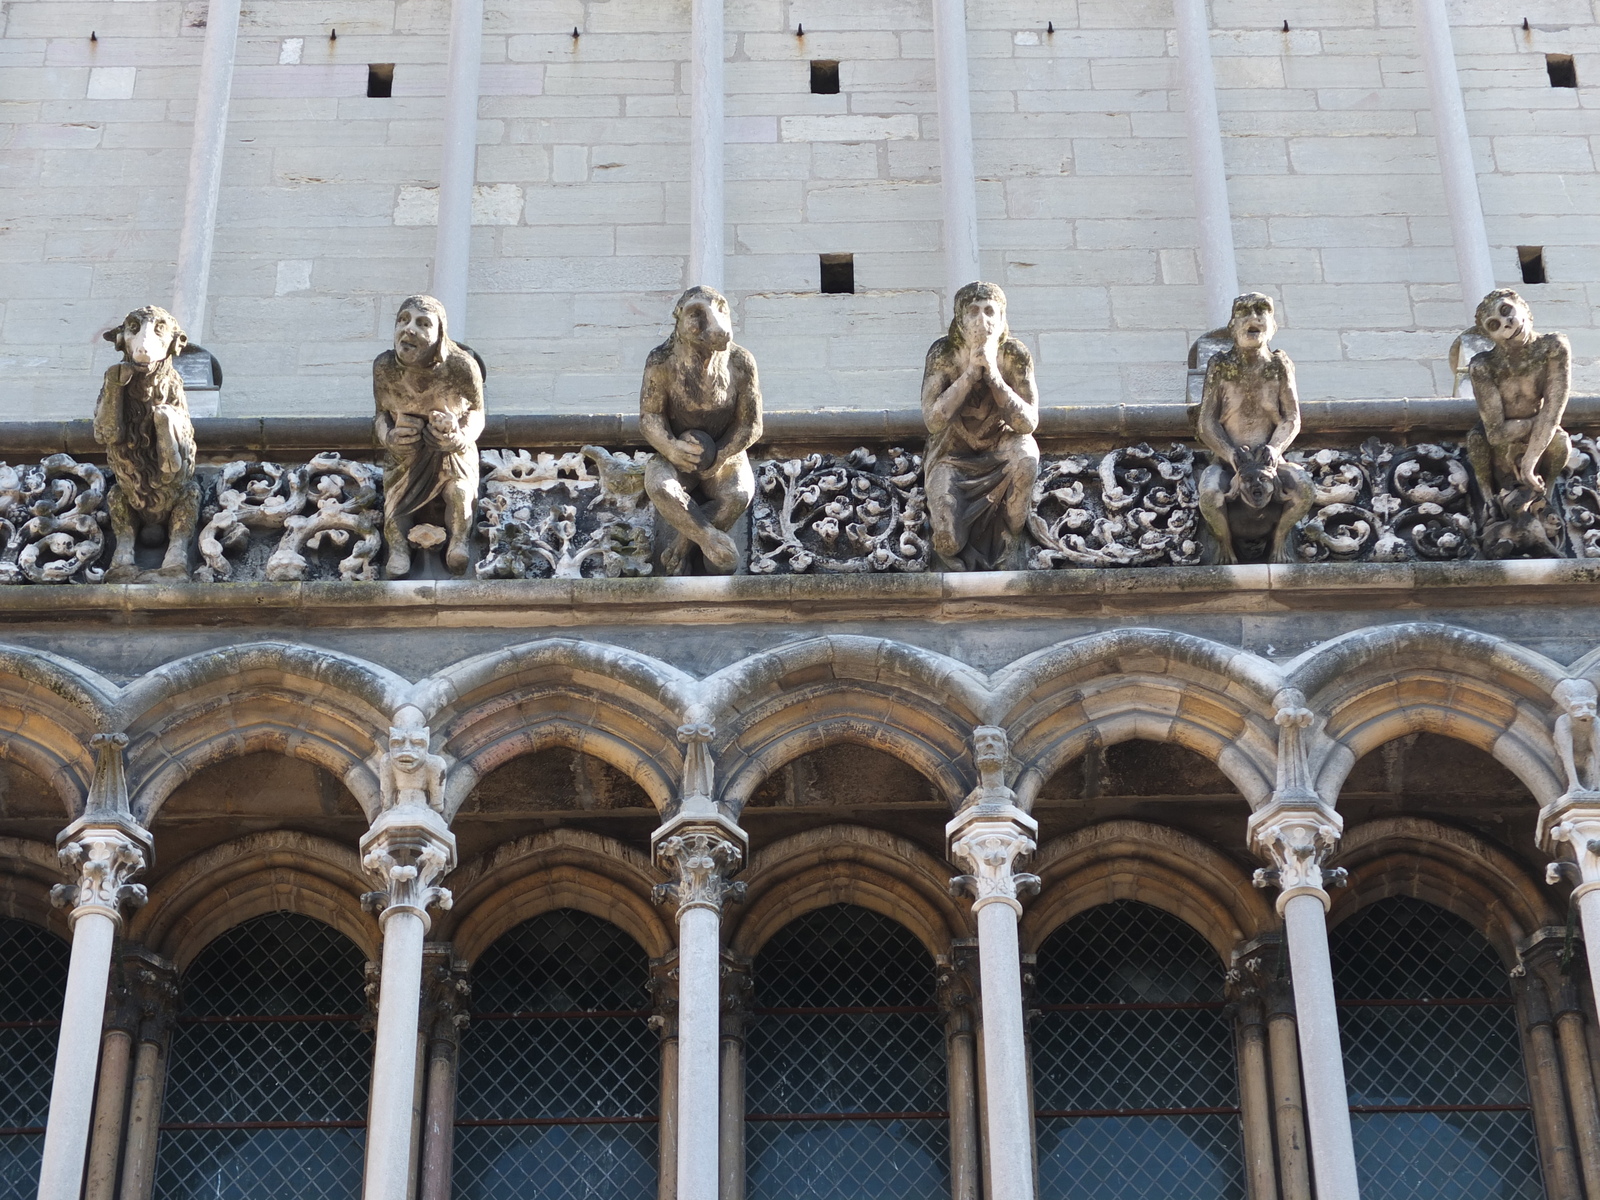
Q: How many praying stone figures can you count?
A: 1